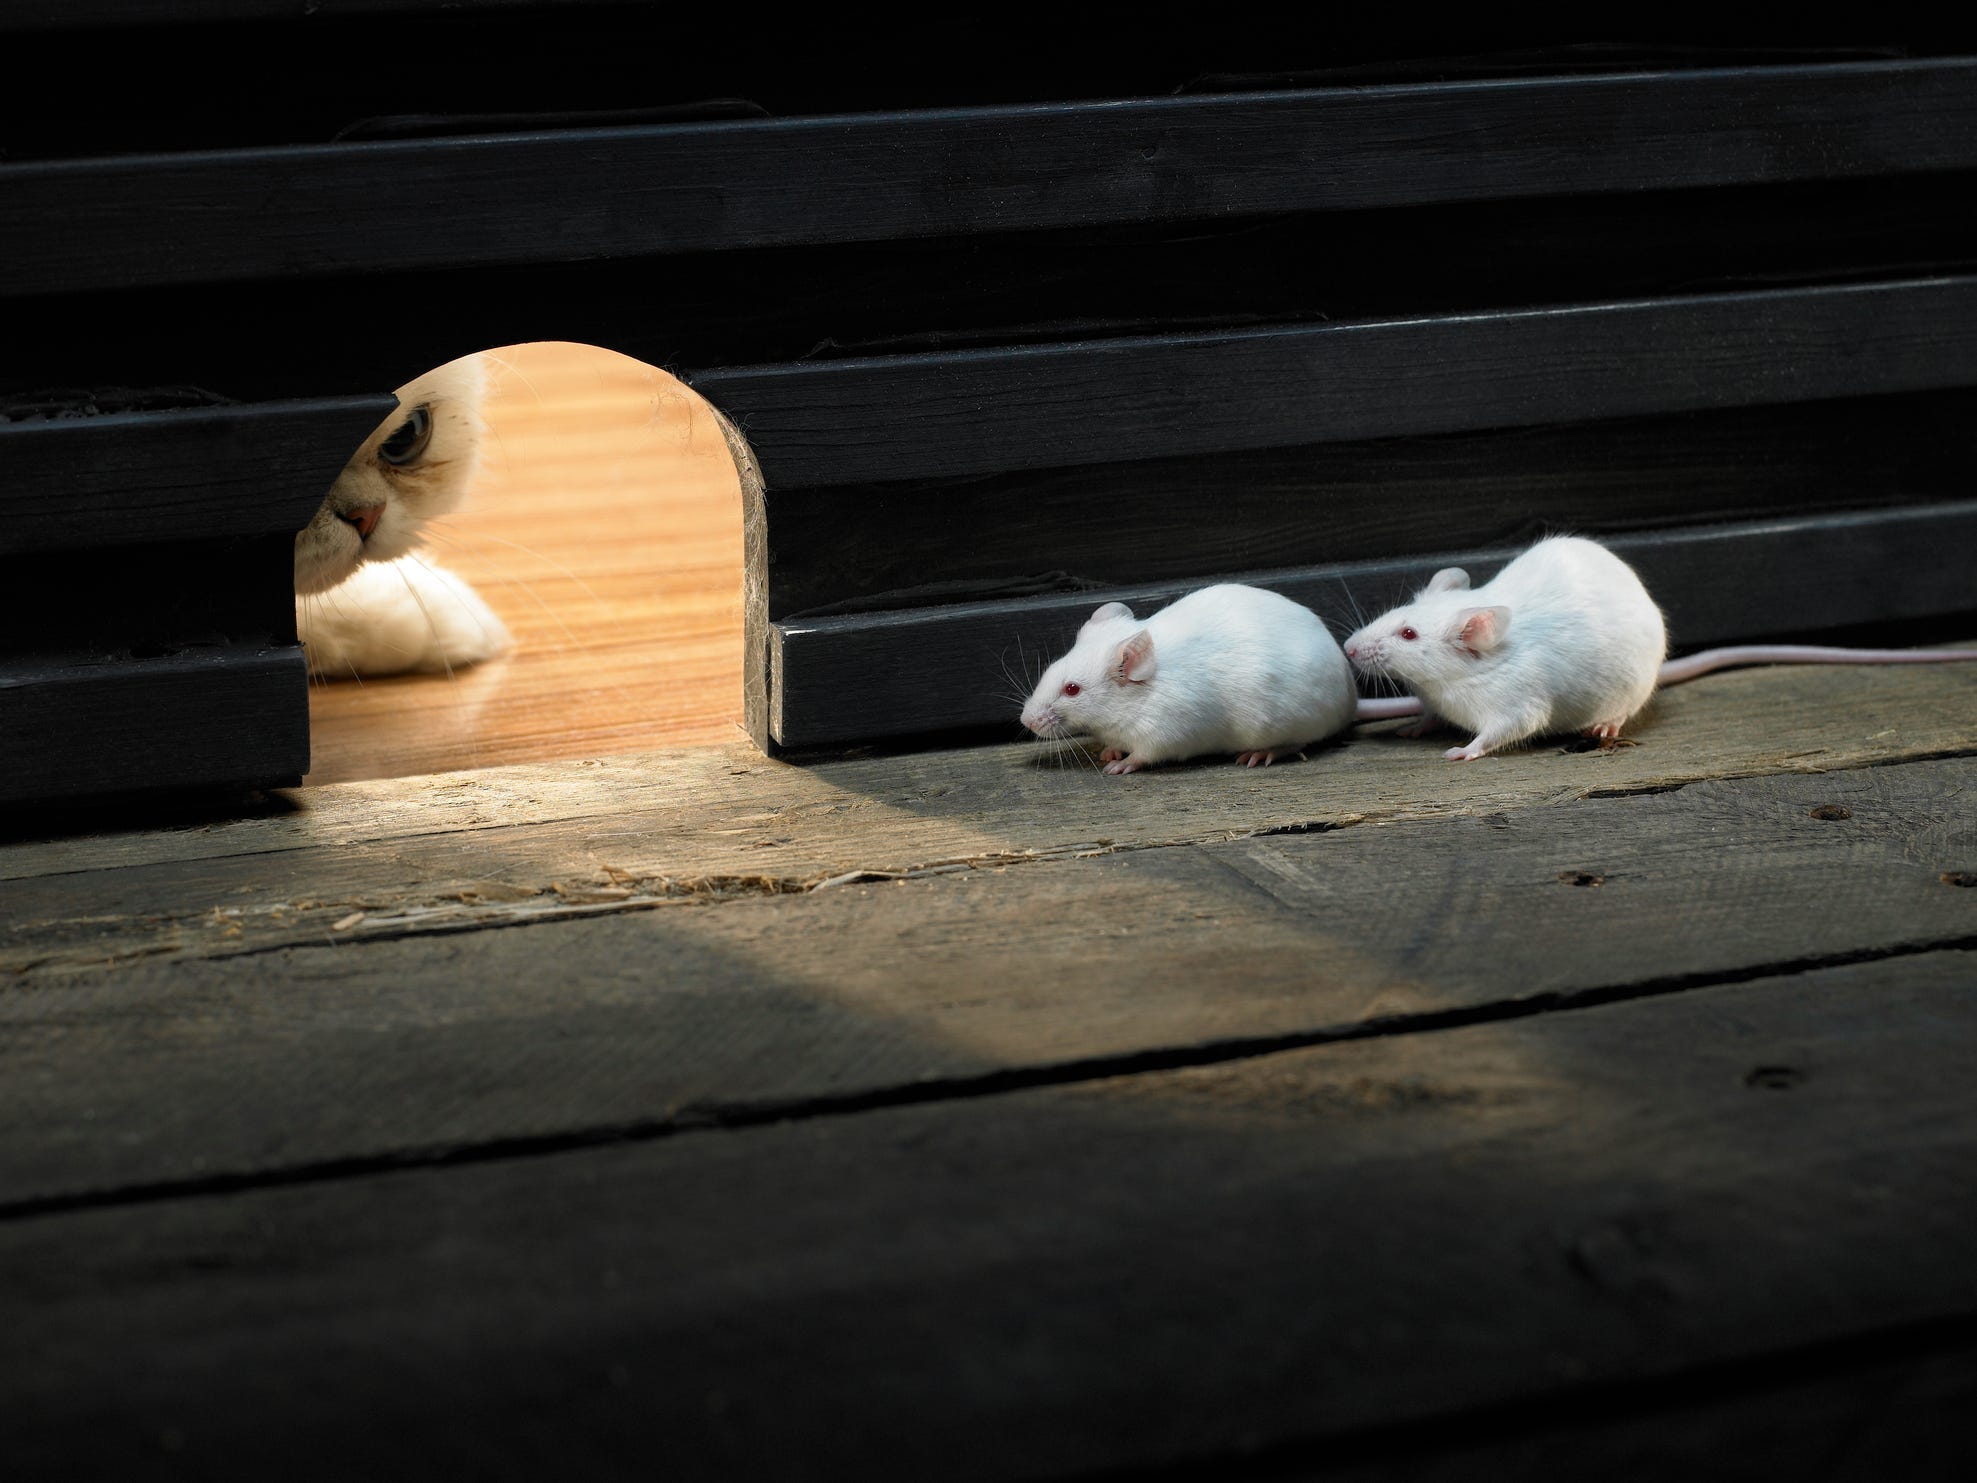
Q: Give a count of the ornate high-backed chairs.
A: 0